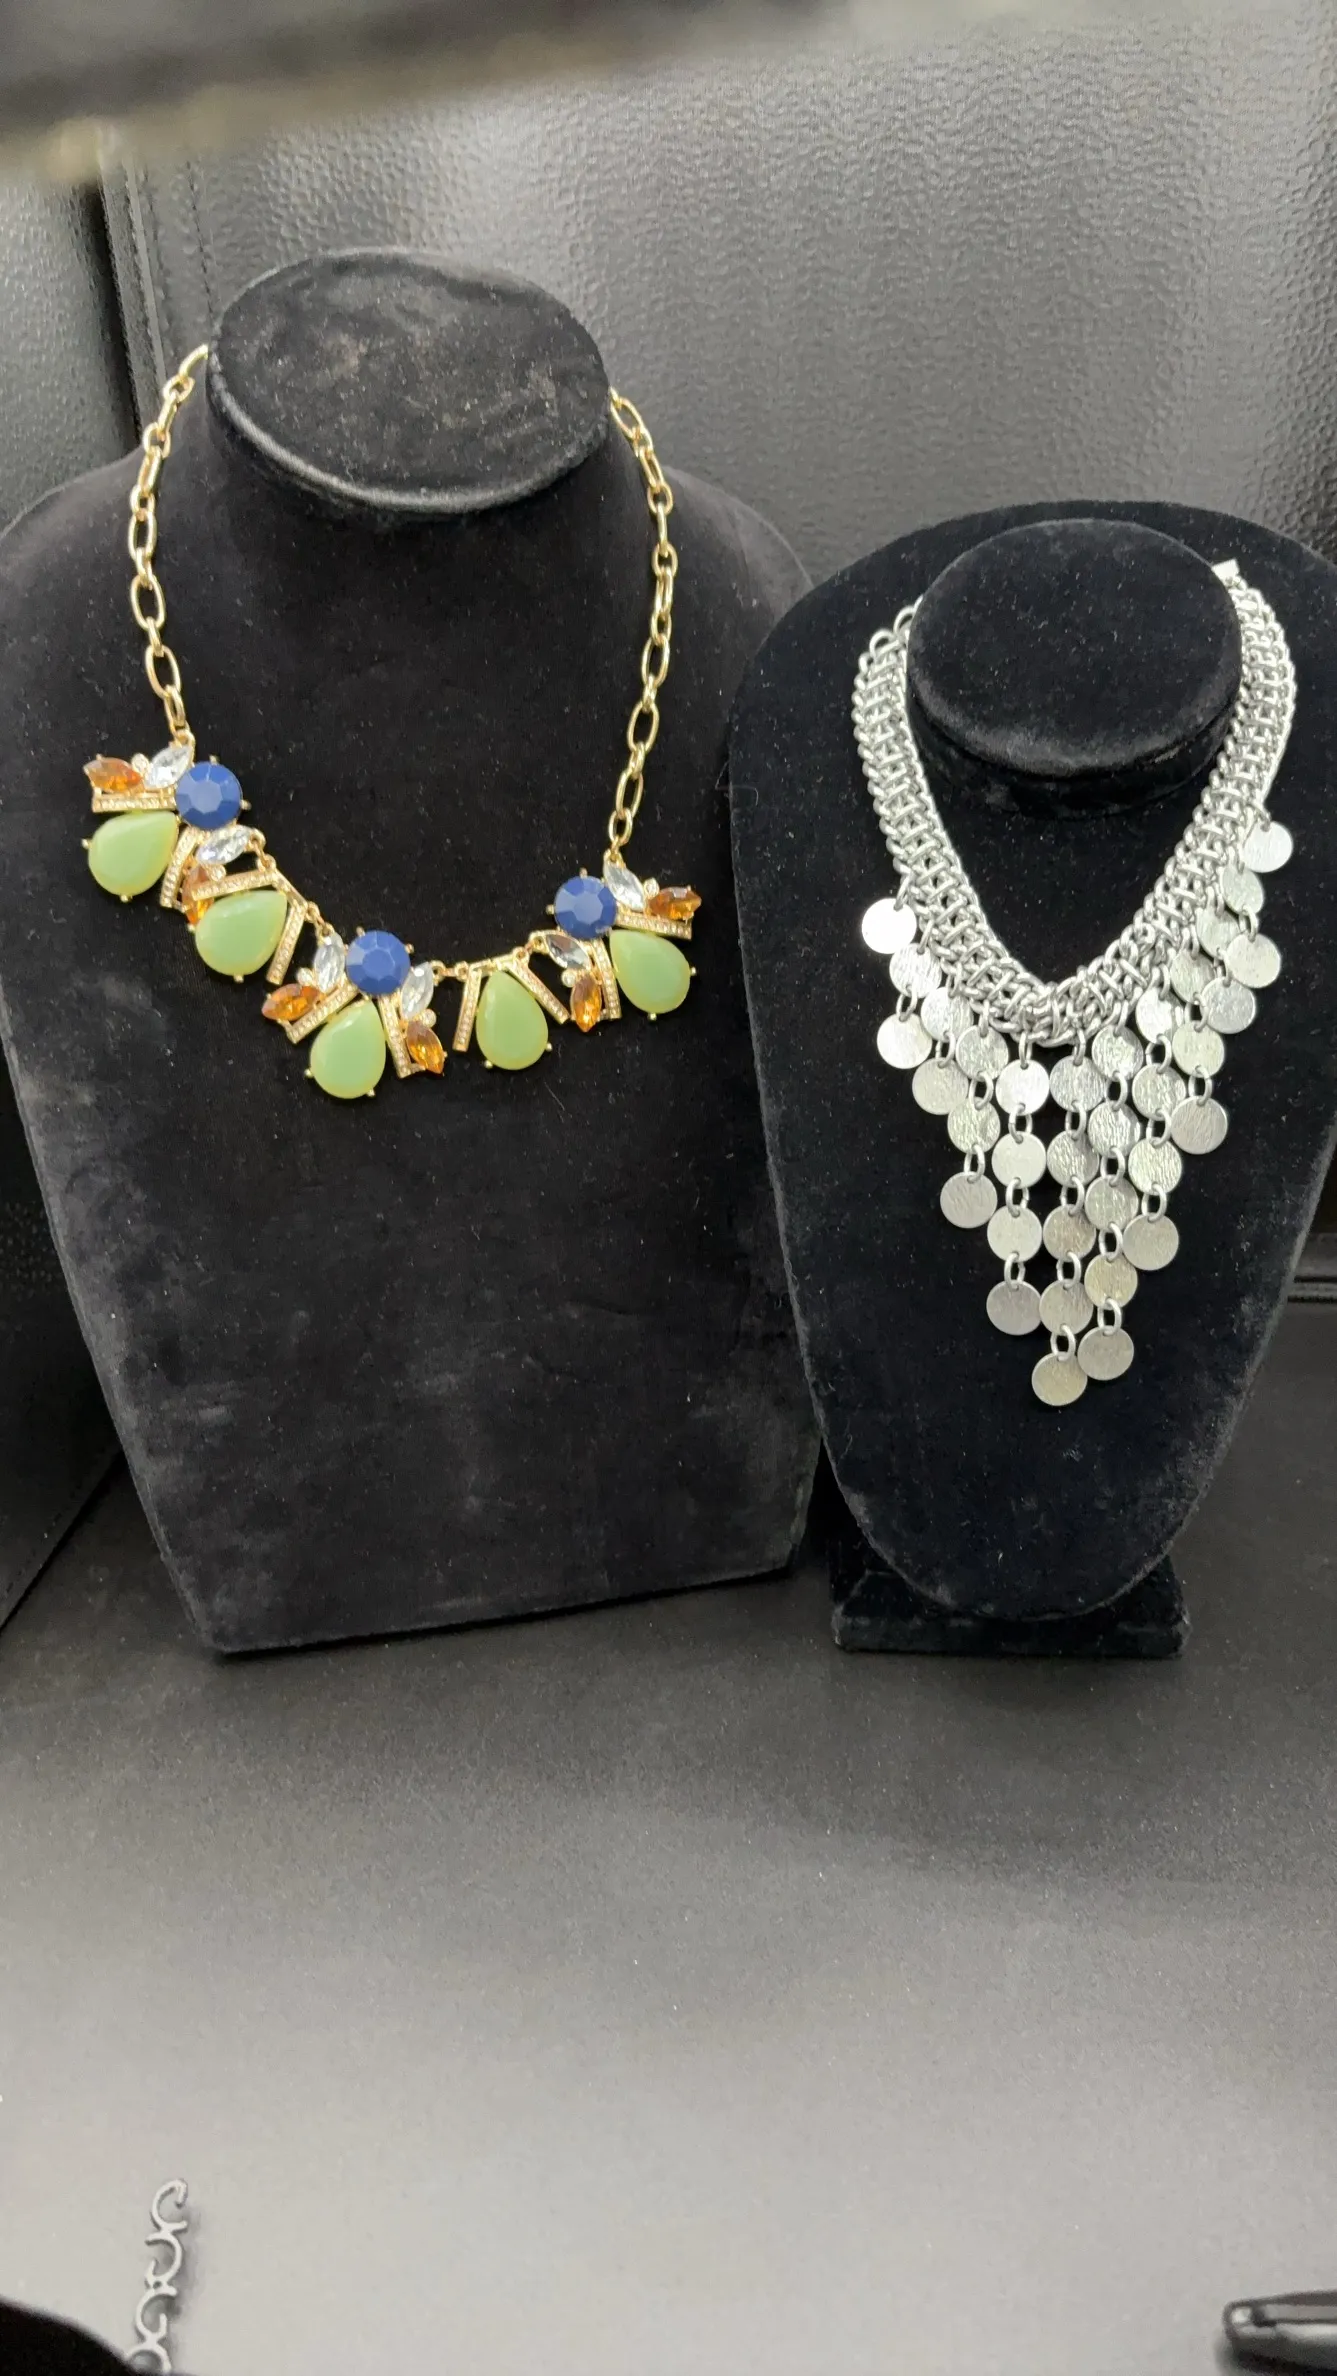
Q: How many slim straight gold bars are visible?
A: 10